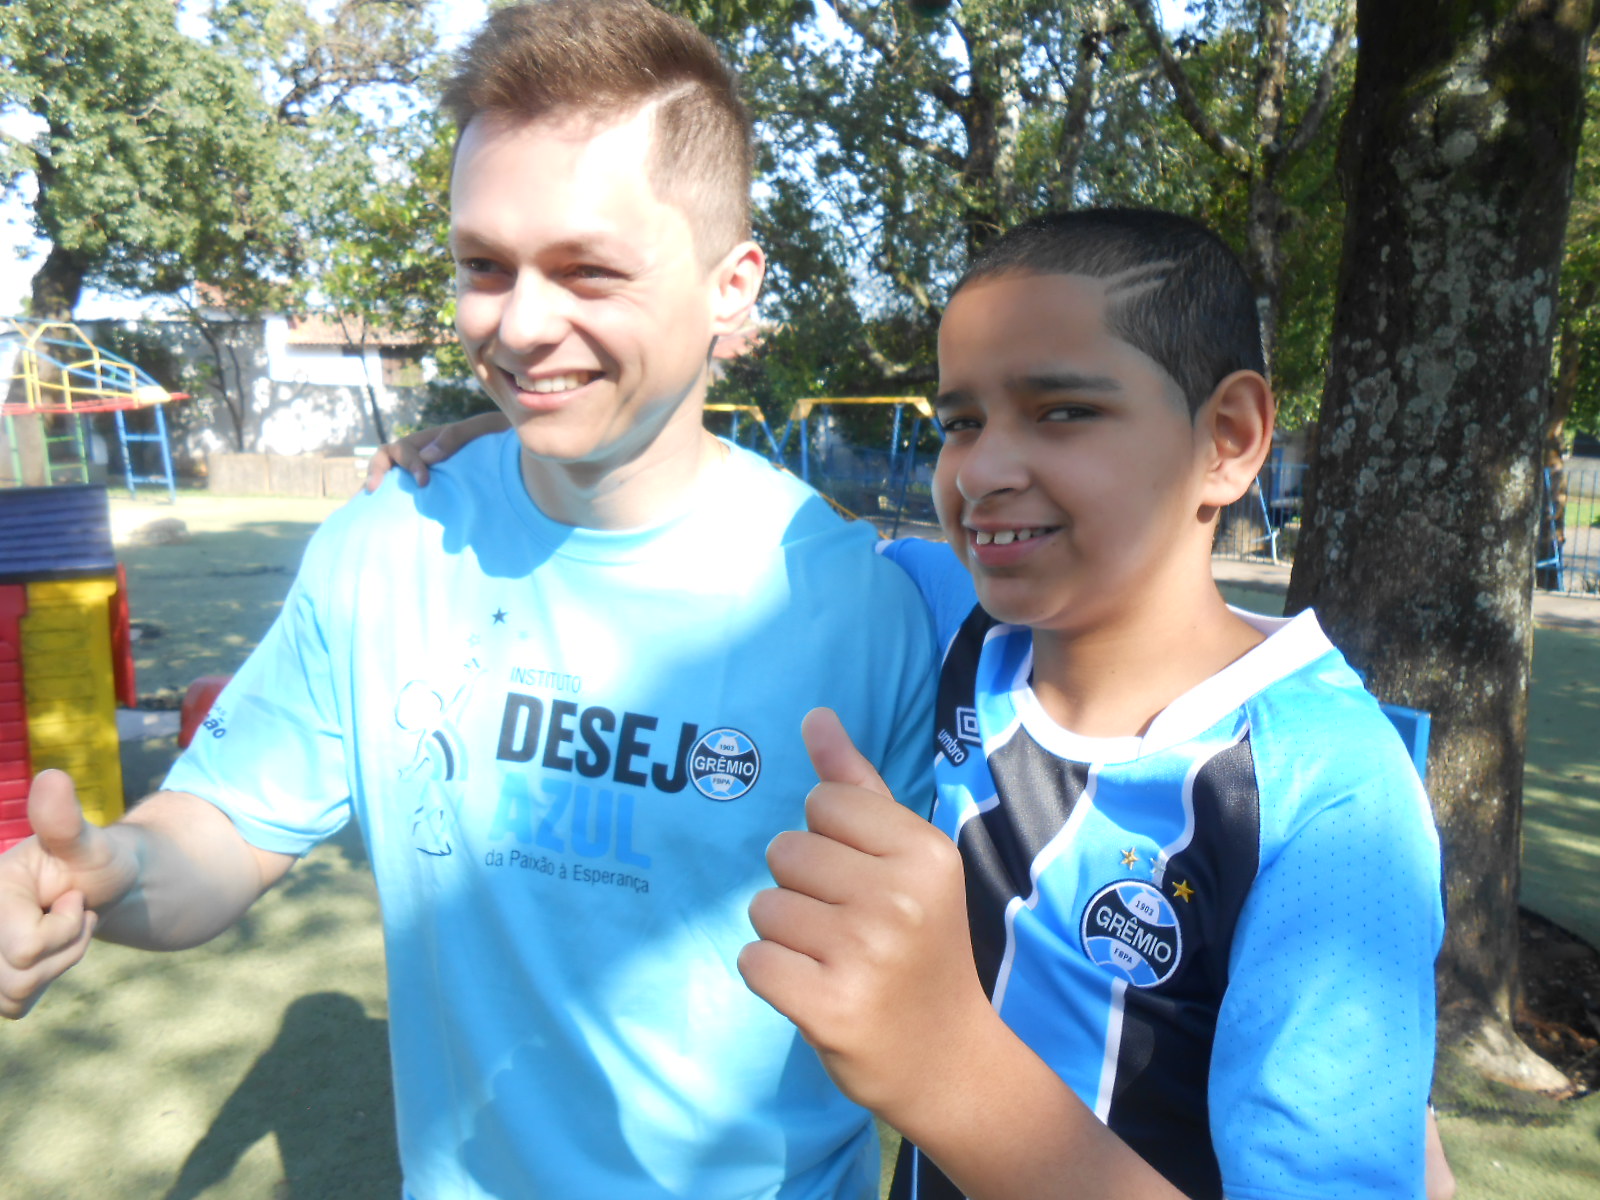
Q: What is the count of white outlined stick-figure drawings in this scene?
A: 1